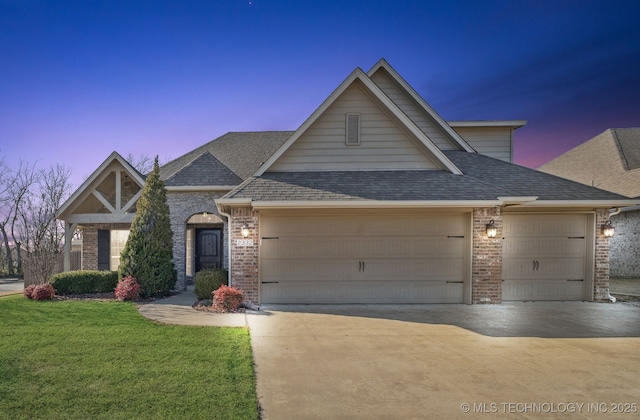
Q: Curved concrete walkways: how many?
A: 1